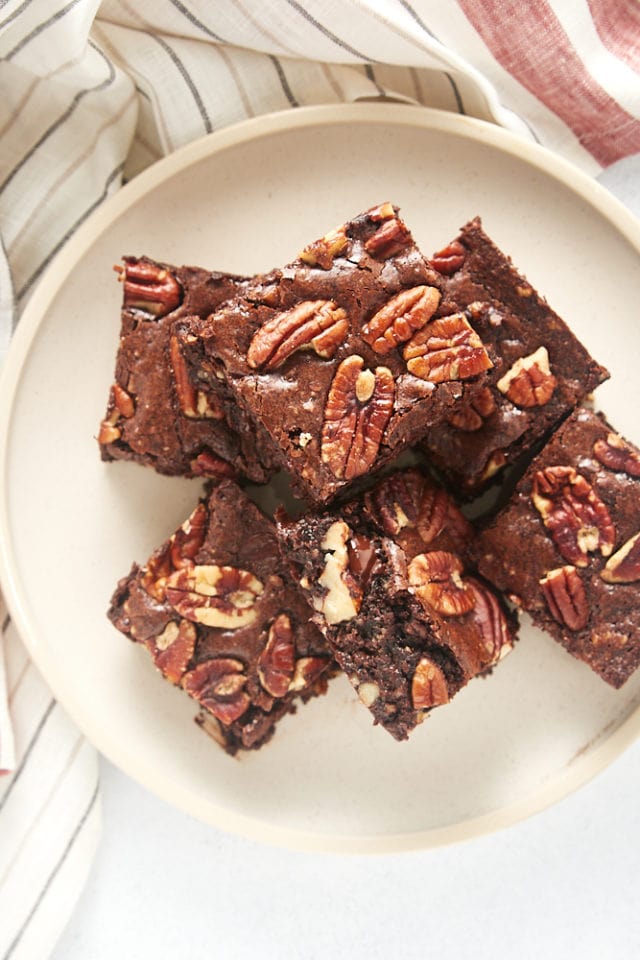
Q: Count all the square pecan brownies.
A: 6